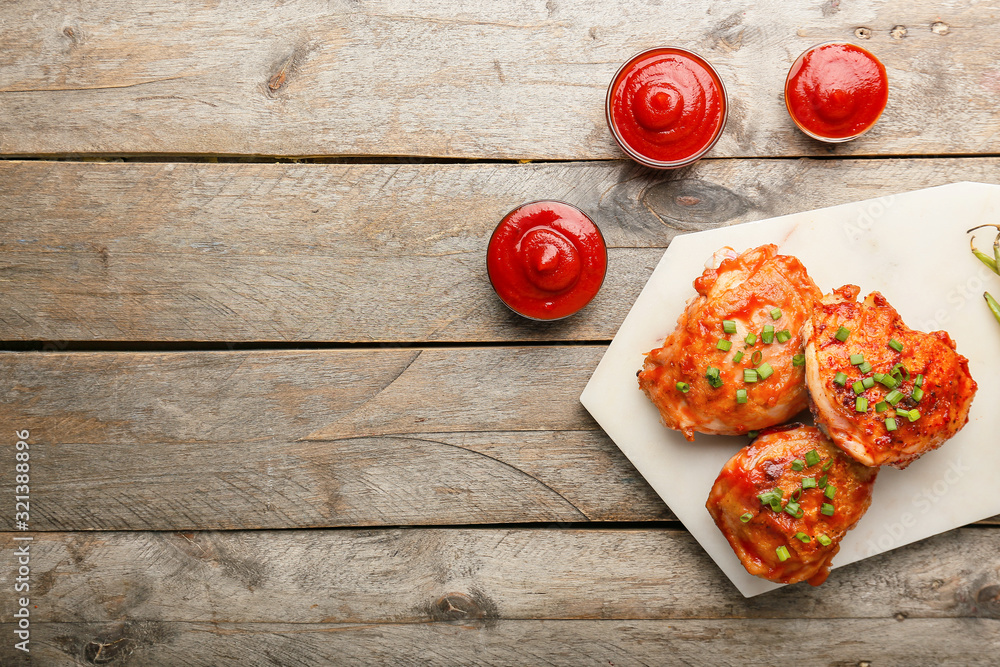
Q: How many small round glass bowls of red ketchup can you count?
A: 3